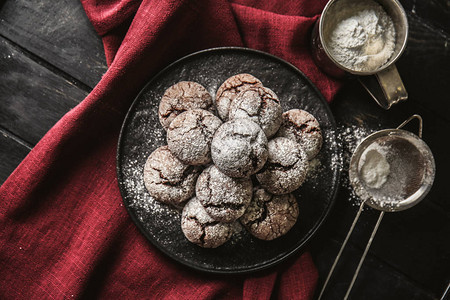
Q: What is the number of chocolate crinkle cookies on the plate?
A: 11